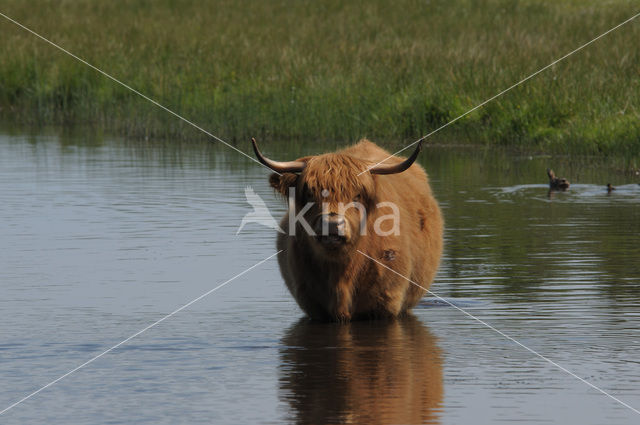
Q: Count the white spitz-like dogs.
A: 0